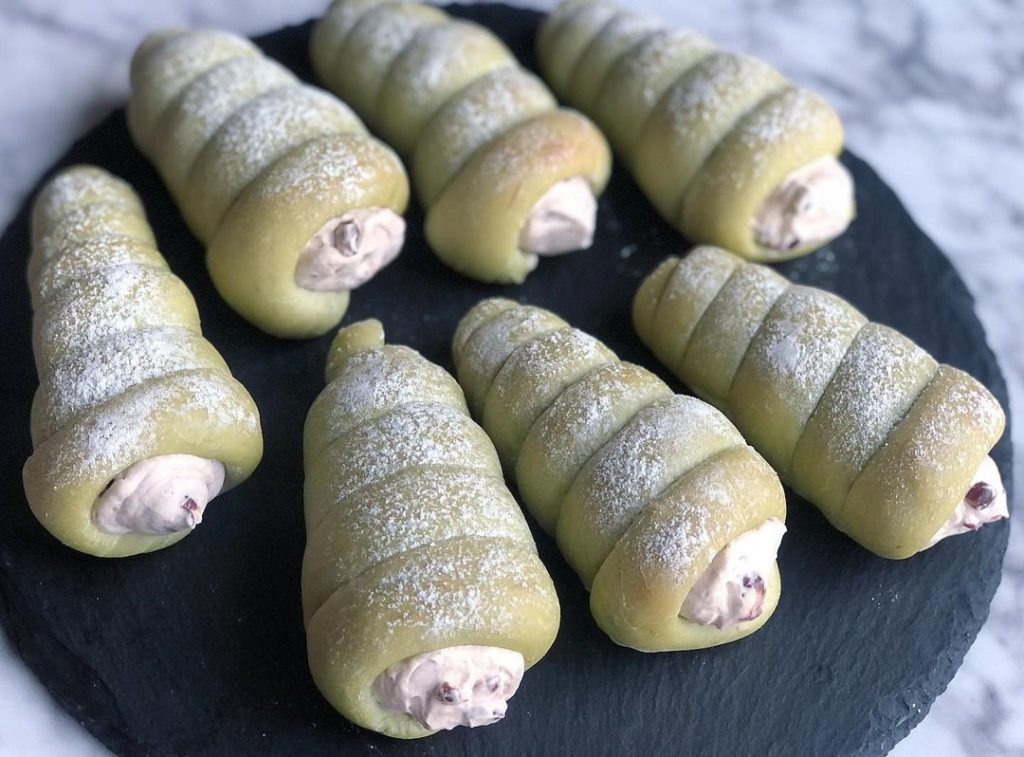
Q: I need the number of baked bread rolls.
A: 7